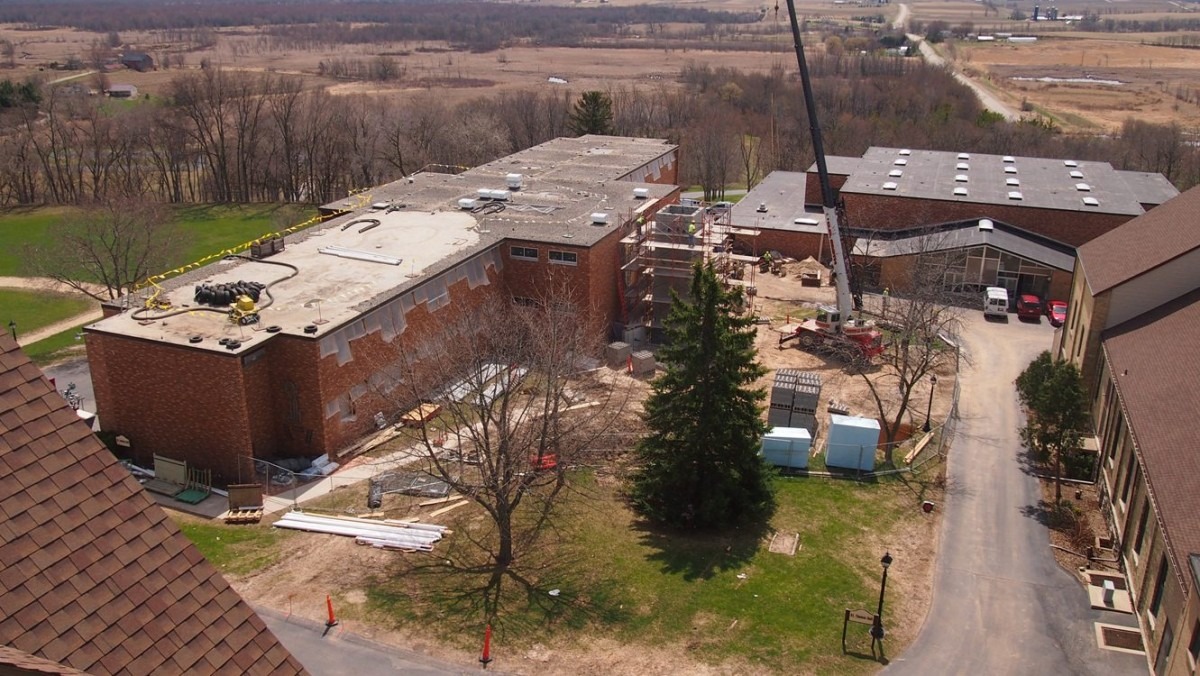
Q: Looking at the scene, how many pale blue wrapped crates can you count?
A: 2